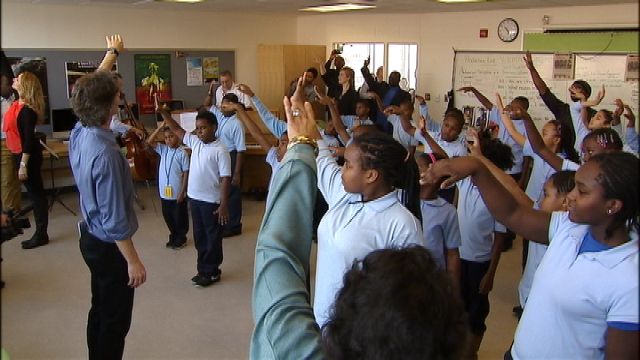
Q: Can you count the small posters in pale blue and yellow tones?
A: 2